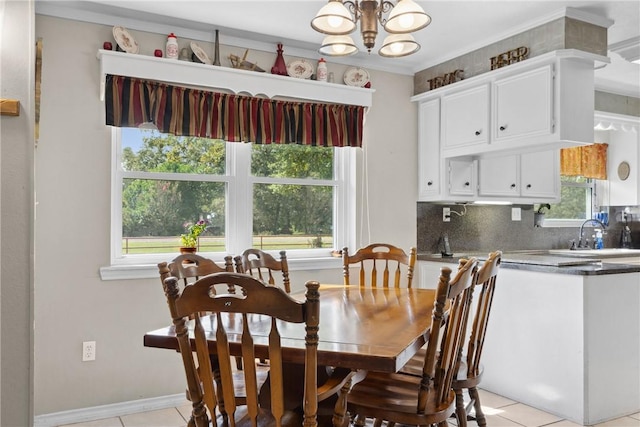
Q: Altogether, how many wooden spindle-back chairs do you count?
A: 6